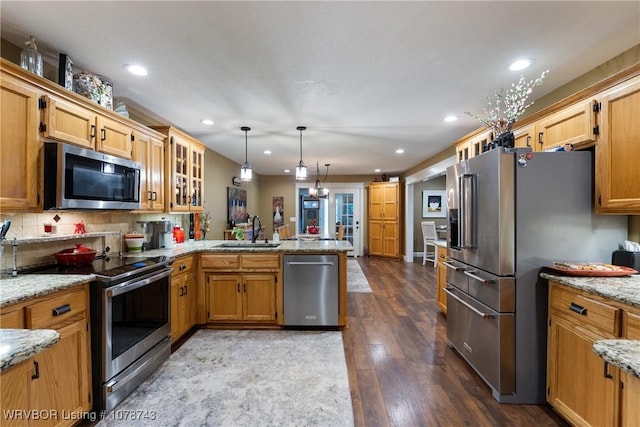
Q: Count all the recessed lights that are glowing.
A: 8